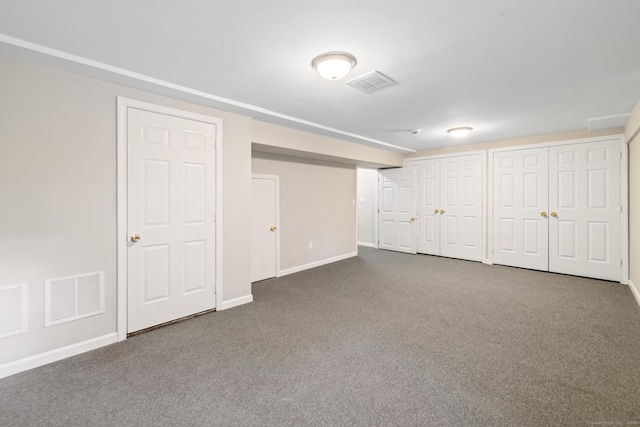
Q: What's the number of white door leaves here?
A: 7